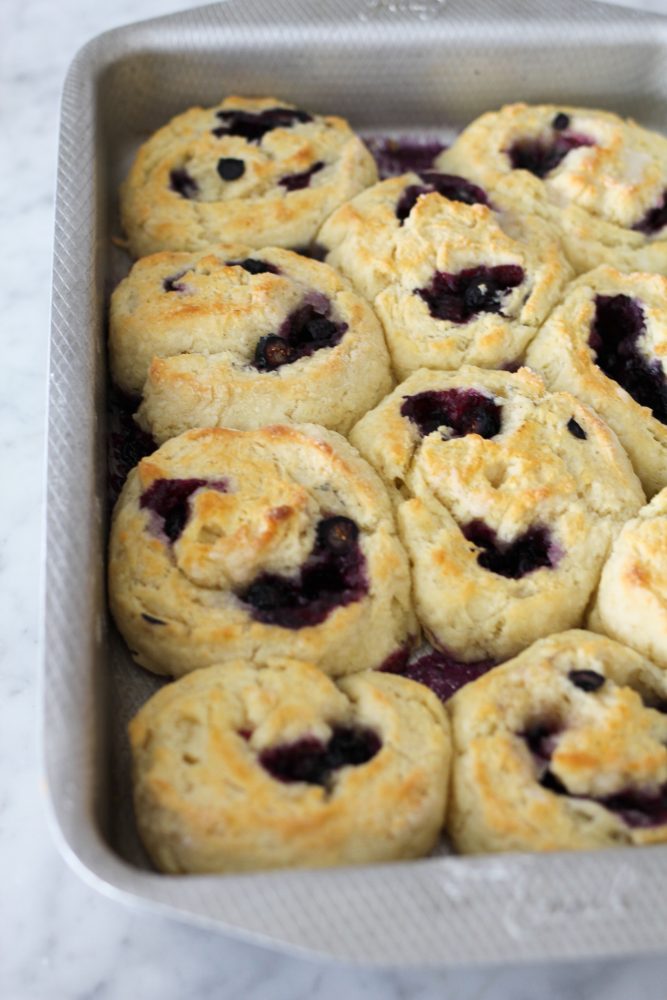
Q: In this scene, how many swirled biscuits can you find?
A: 10